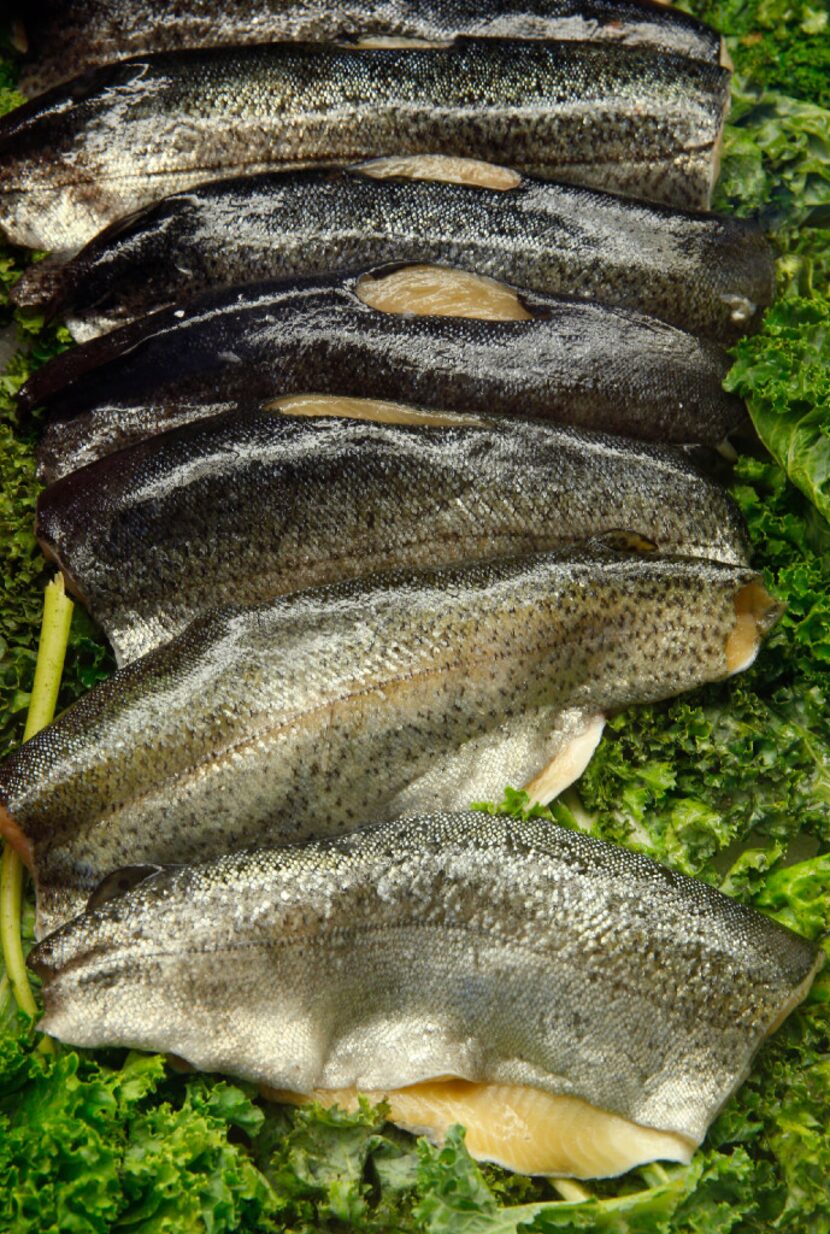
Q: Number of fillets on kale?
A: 7